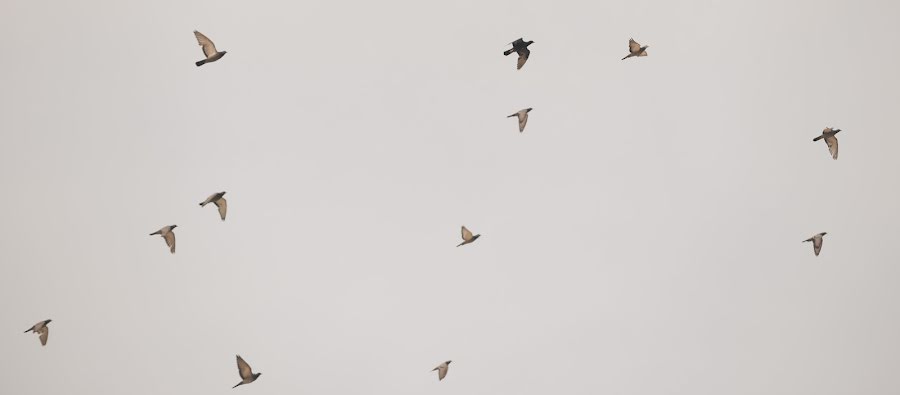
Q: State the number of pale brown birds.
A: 11